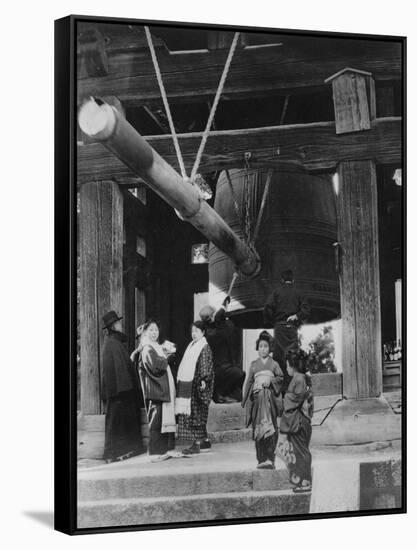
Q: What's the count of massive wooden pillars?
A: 2